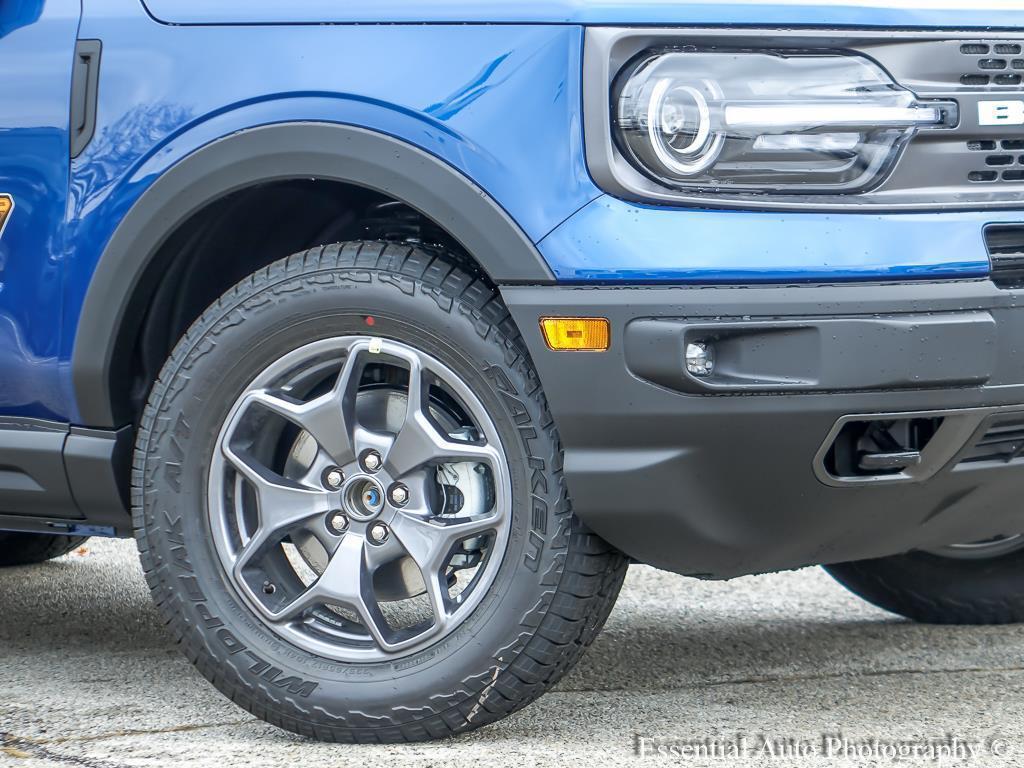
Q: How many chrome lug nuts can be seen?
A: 5